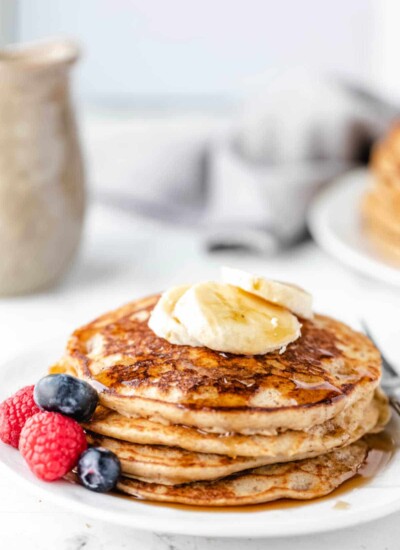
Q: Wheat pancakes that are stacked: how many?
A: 4